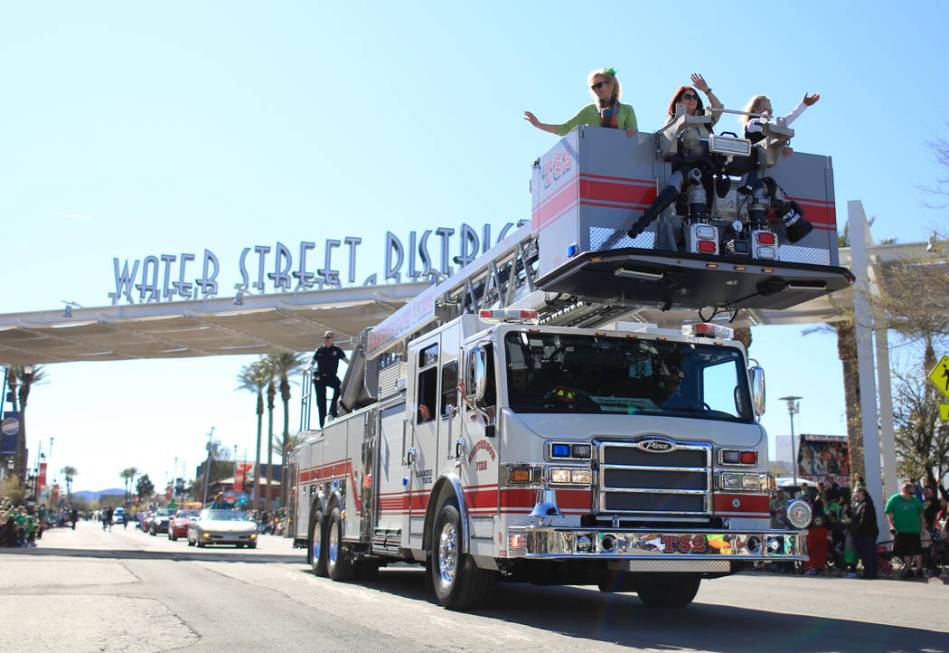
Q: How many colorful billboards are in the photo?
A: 1